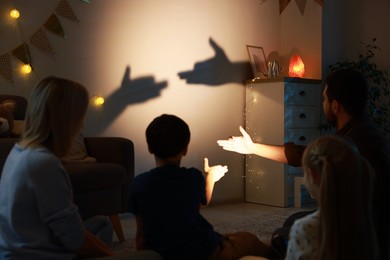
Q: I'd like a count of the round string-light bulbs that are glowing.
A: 3